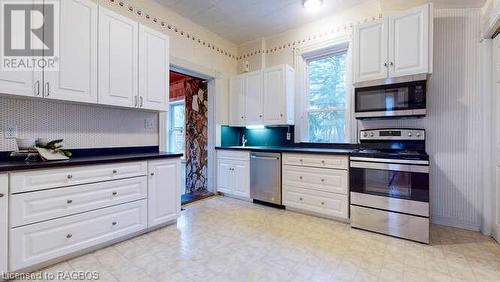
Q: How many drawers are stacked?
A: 6